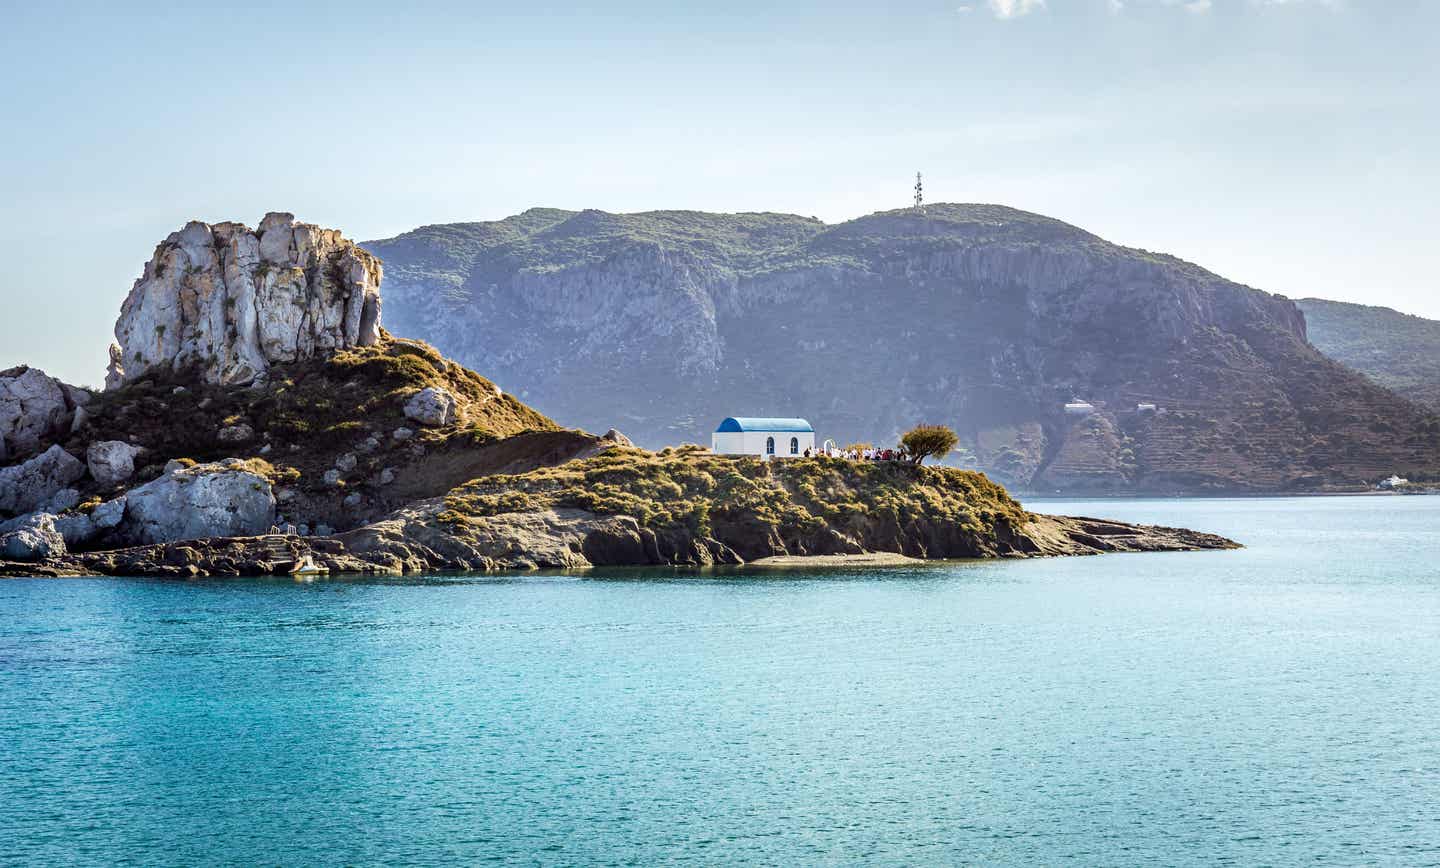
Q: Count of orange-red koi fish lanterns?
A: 0